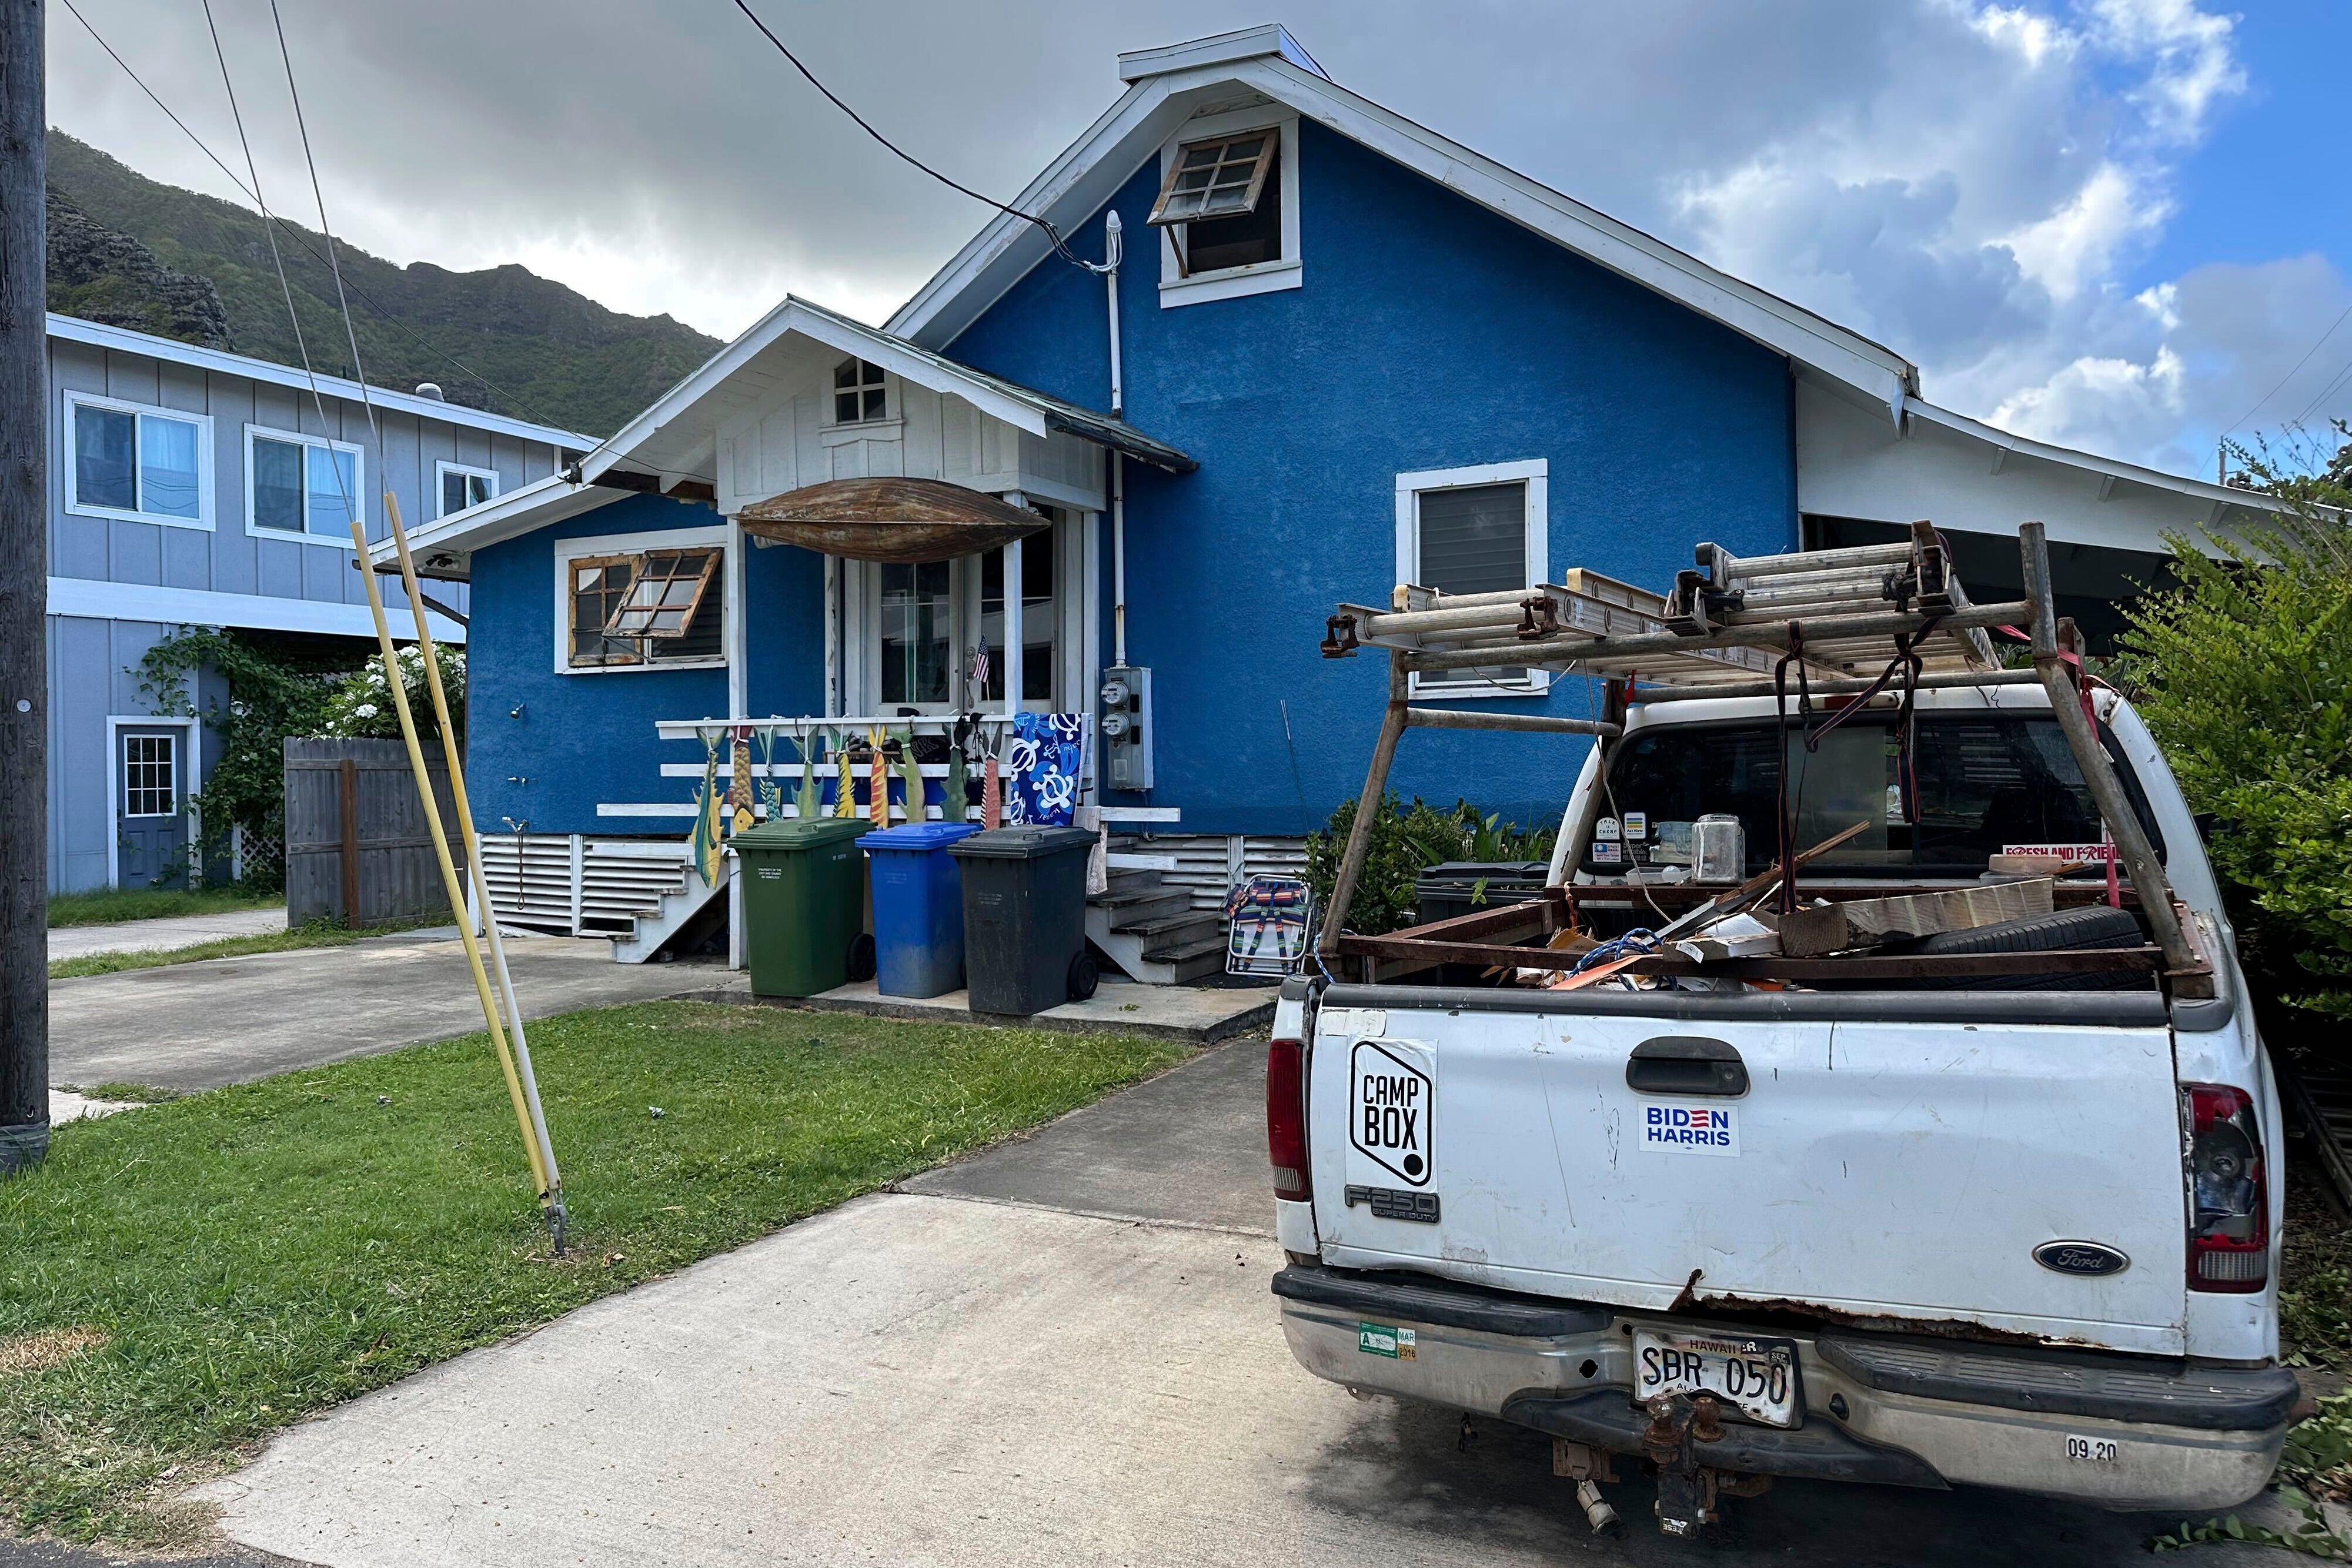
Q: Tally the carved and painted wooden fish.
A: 9